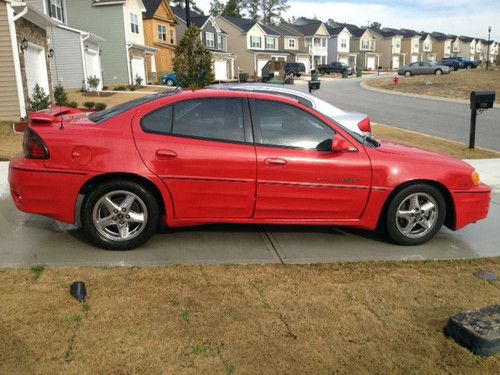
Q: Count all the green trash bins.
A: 3